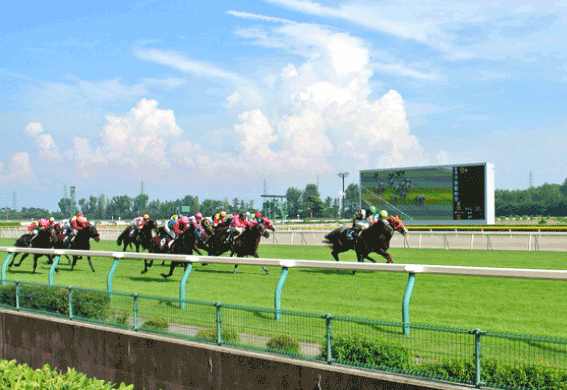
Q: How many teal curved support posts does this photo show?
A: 6